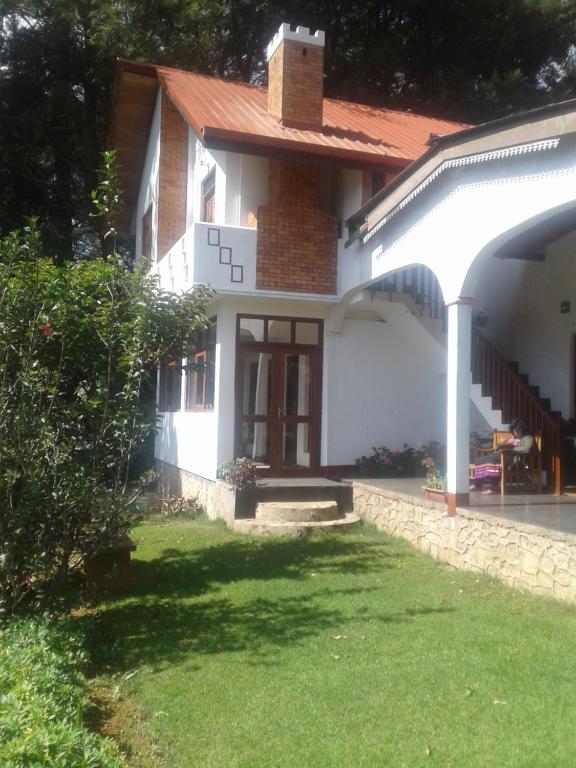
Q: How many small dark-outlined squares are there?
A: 3